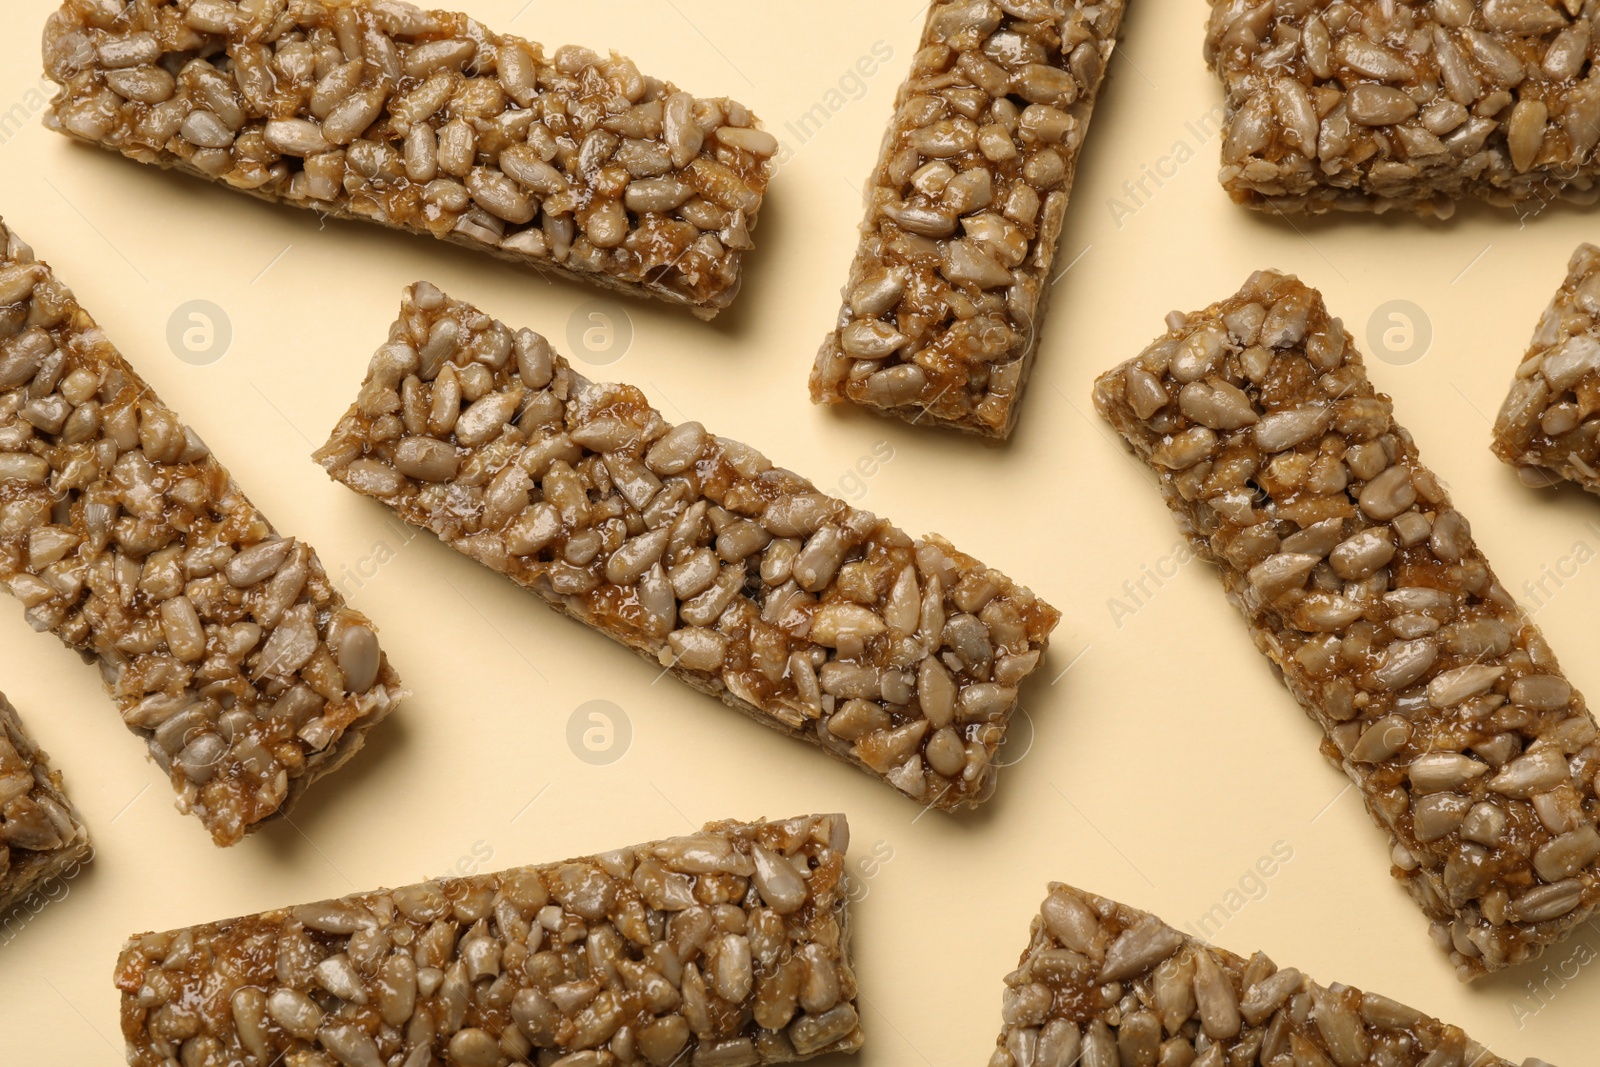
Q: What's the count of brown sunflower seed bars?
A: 10